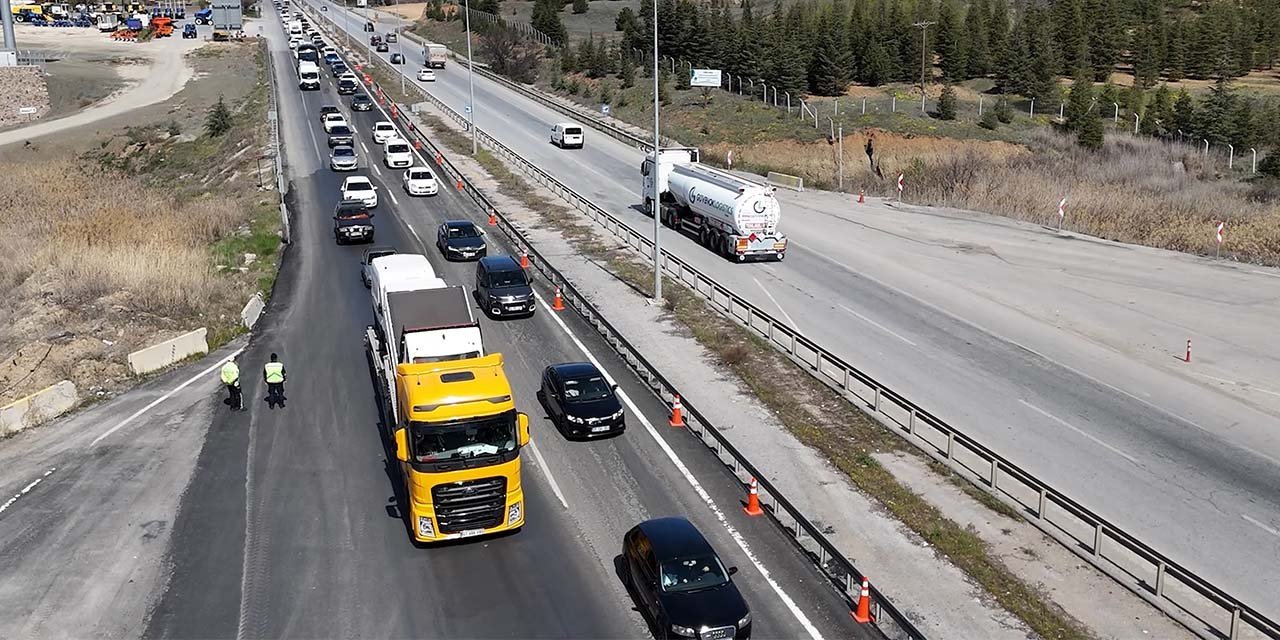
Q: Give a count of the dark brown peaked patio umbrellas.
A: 0